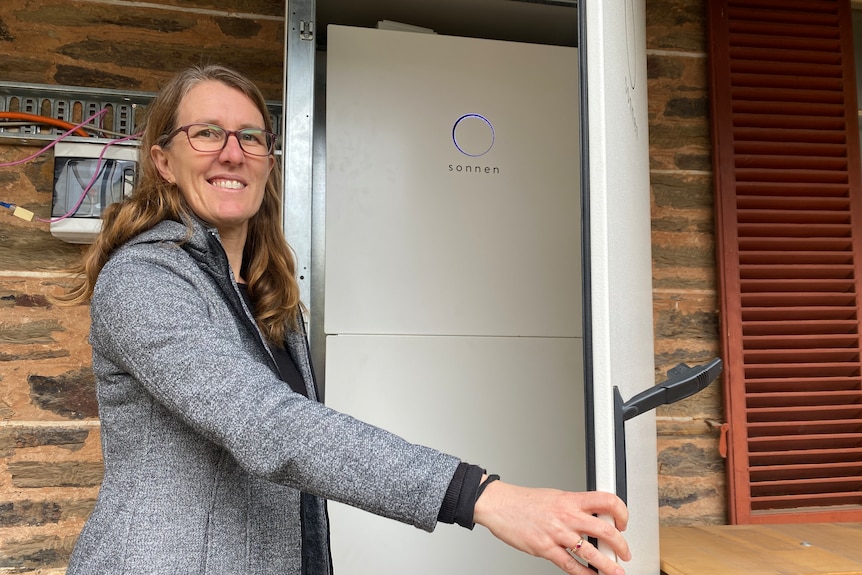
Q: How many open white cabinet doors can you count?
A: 1